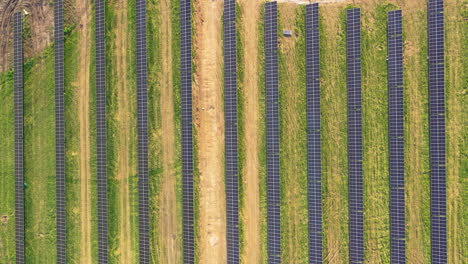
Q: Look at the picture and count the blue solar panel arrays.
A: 11